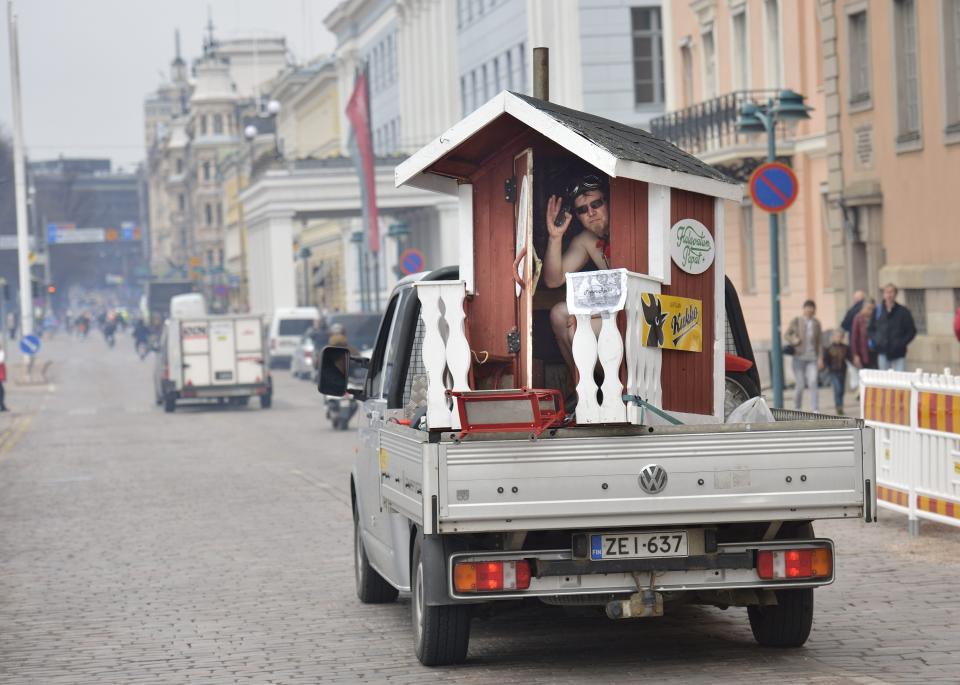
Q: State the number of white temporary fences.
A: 2